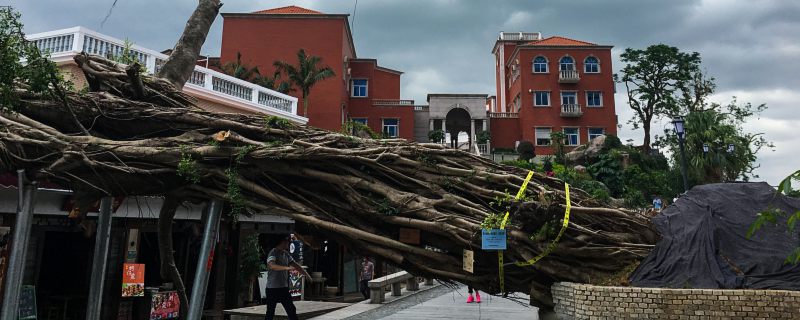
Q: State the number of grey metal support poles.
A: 3